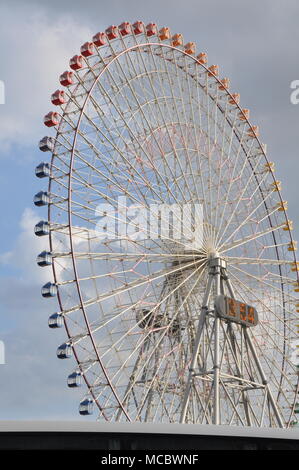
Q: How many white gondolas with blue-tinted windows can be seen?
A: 10